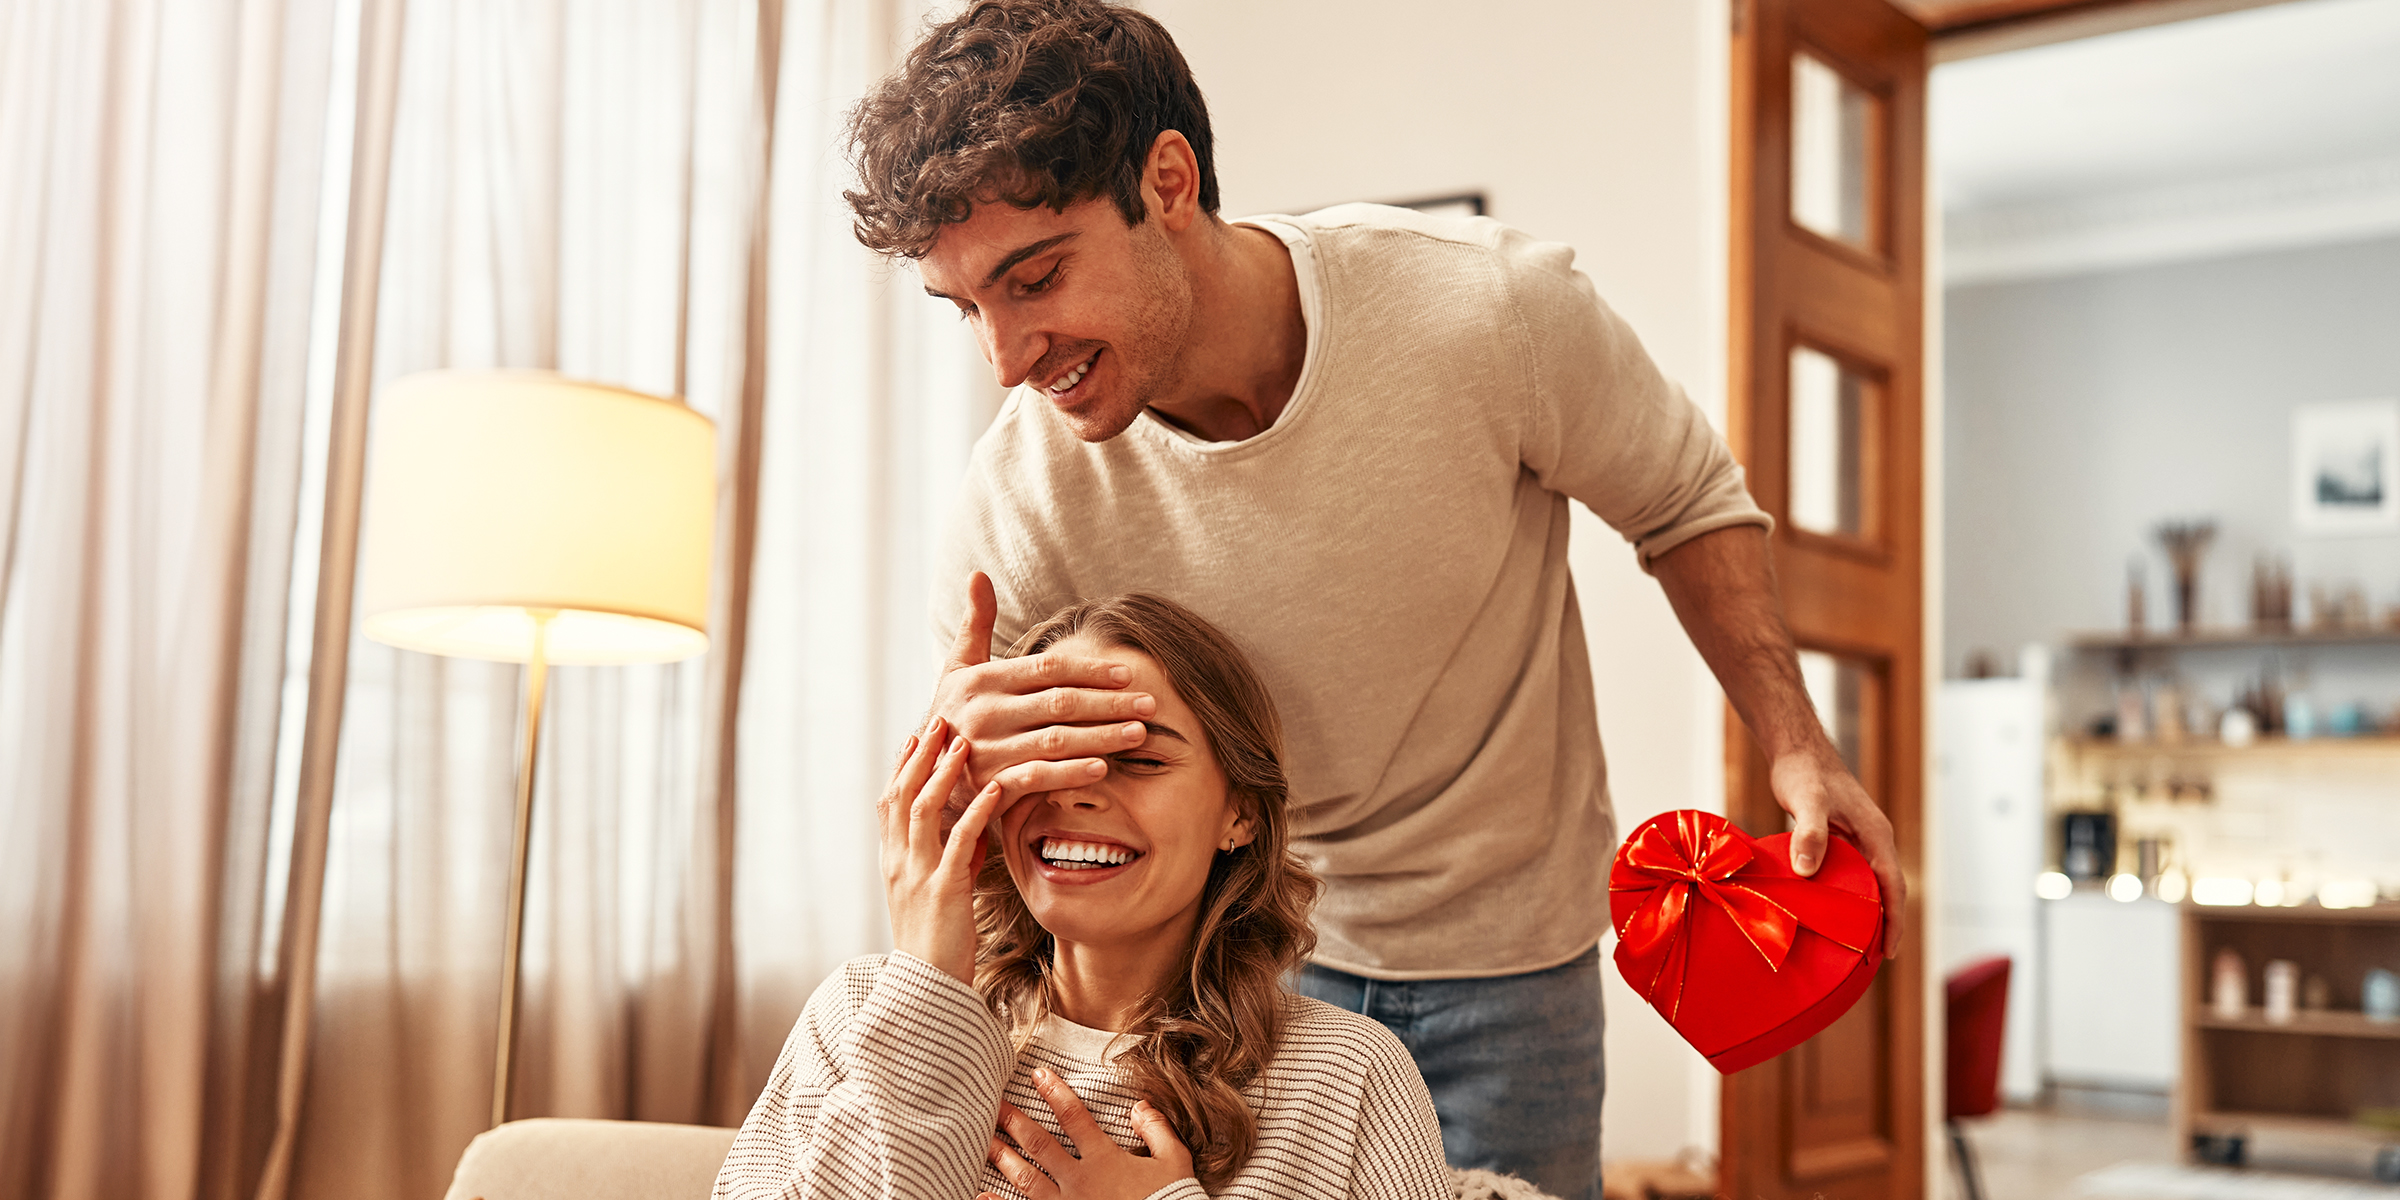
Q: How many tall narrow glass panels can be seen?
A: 3